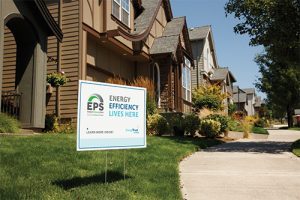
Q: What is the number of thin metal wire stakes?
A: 2